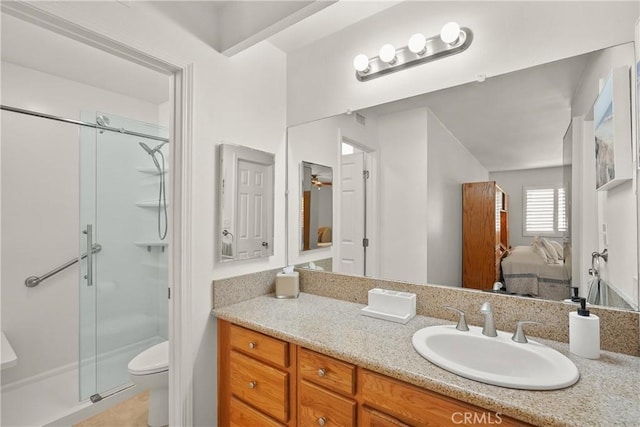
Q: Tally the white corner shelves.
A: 3